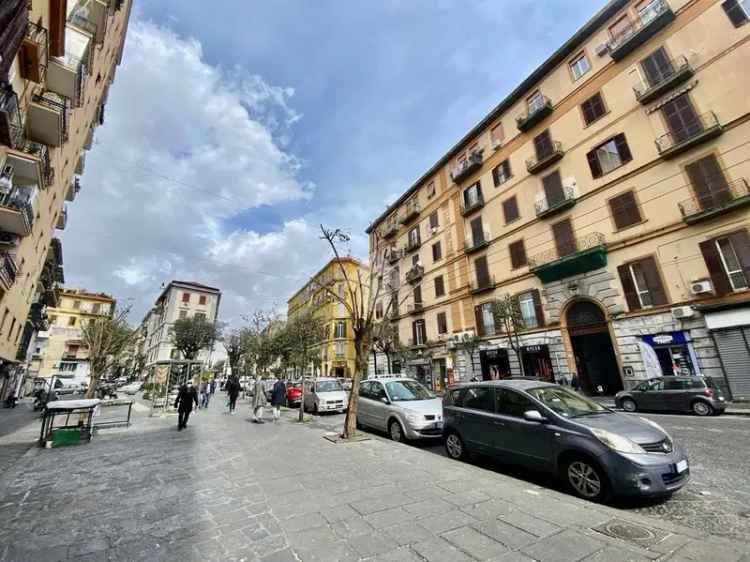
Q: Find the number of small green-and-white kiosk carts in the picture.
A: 1